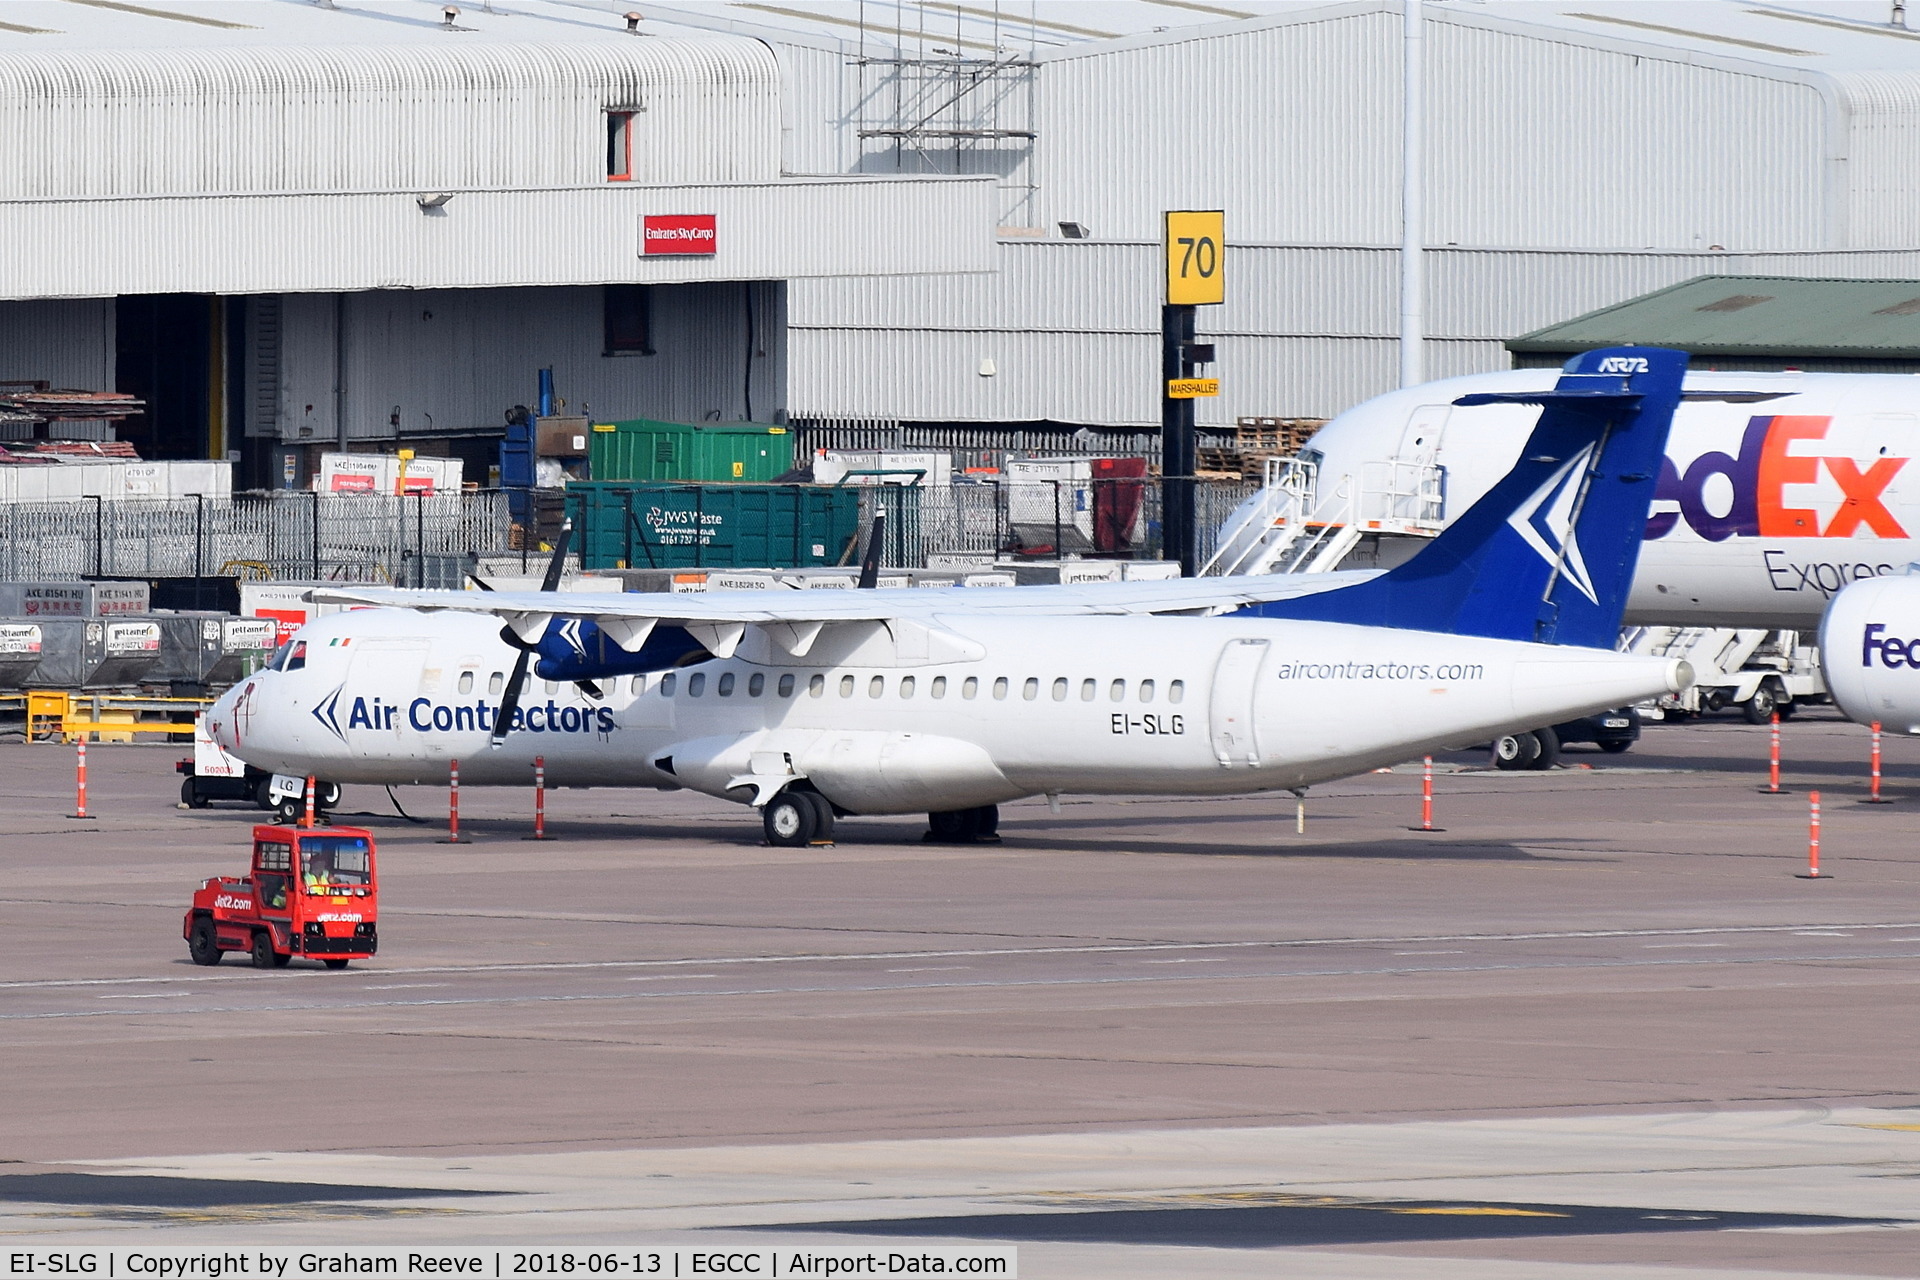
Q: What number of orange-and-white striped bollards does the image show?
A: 8